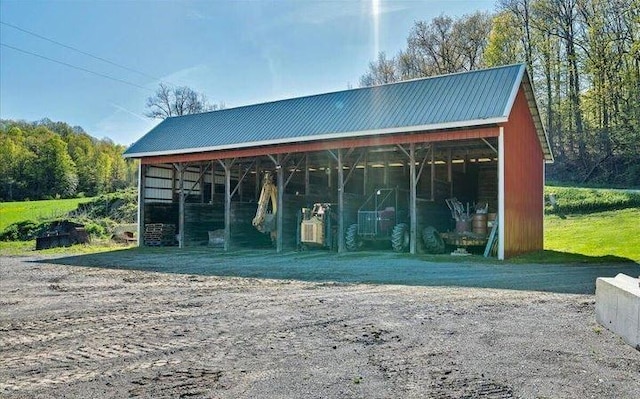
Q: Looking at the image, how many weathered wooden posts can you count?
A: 5